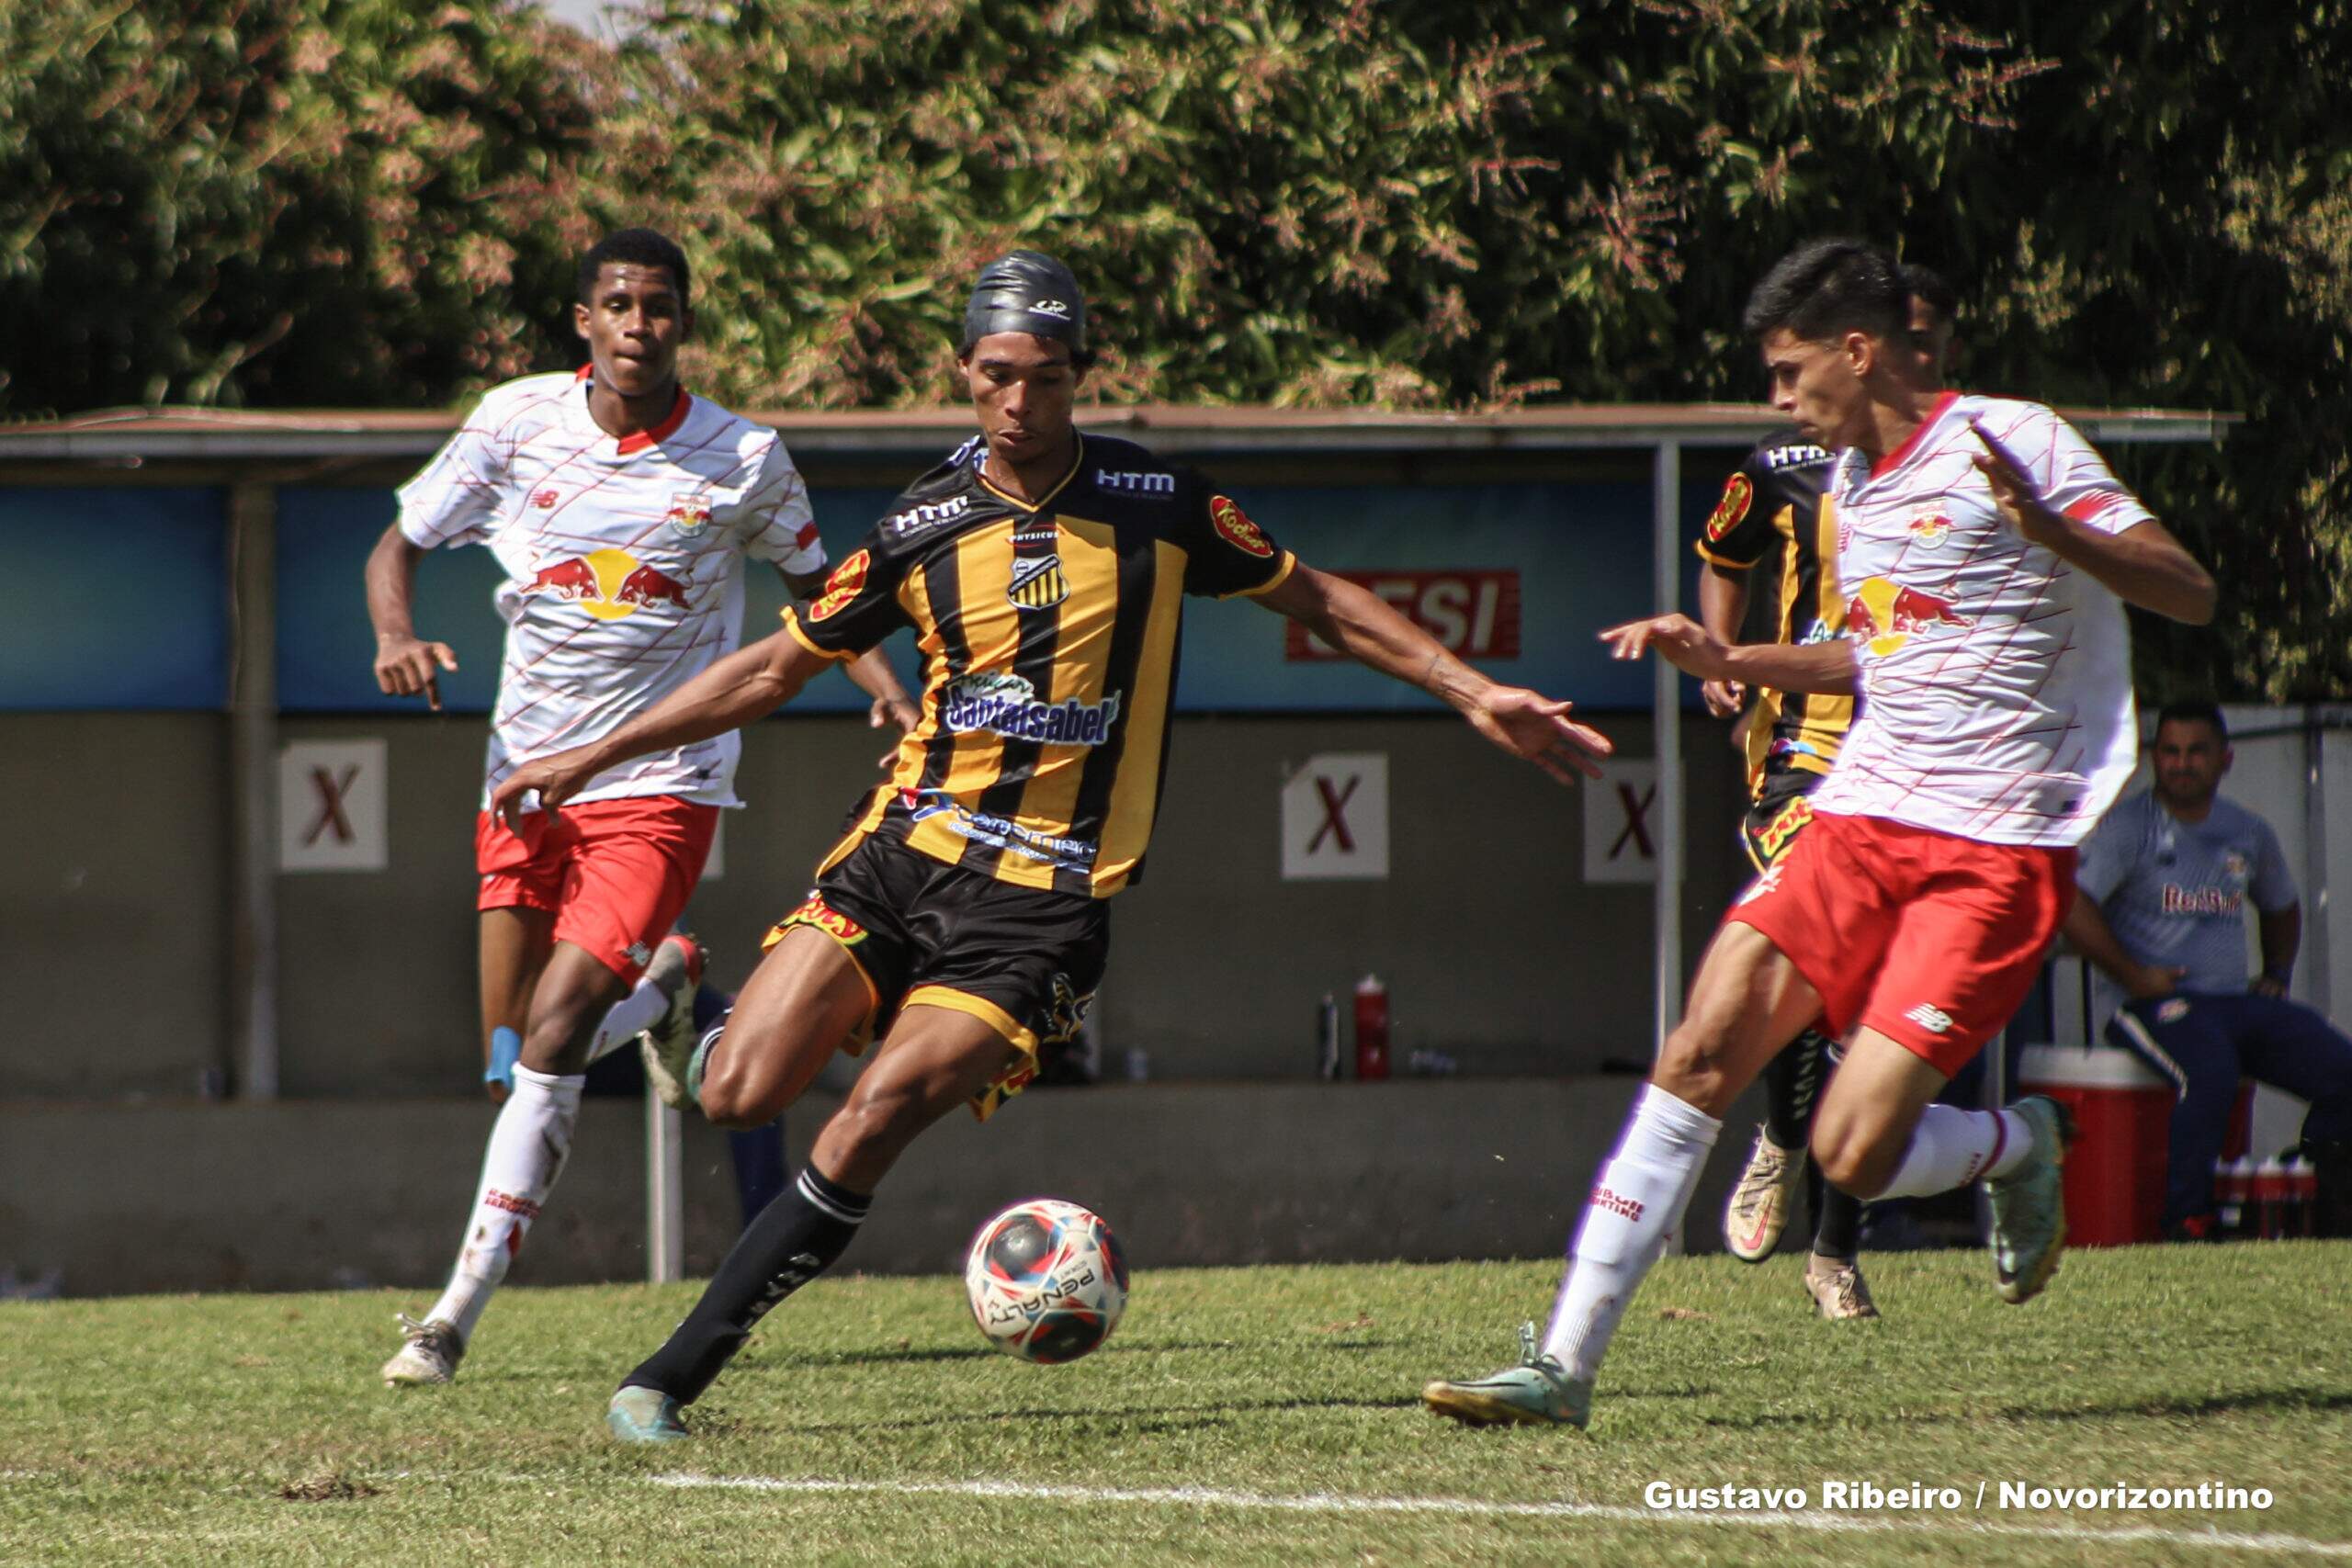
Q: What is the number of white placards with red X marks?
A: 3